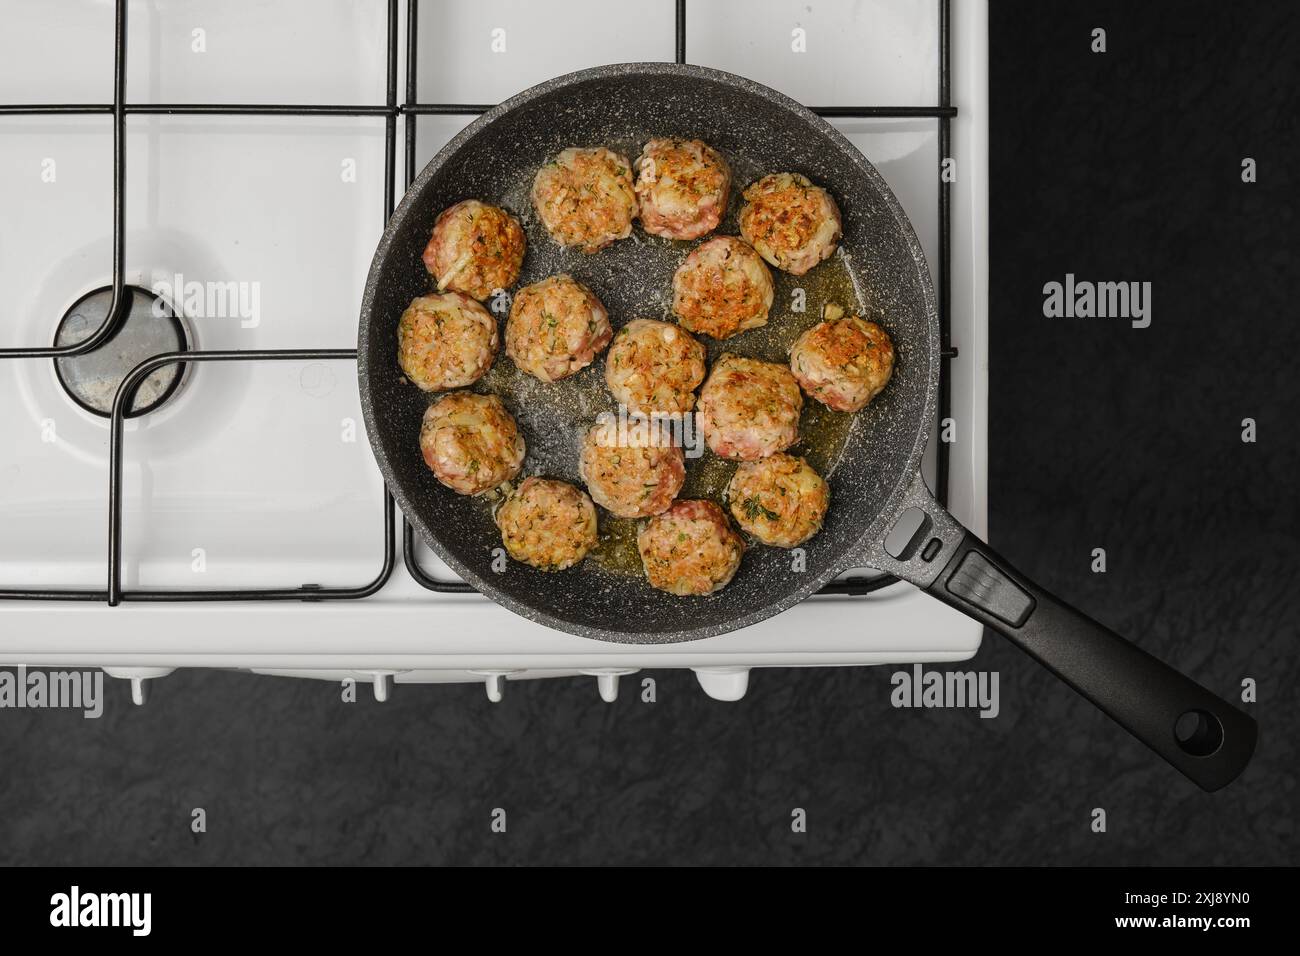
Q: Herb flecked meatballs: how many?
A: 15